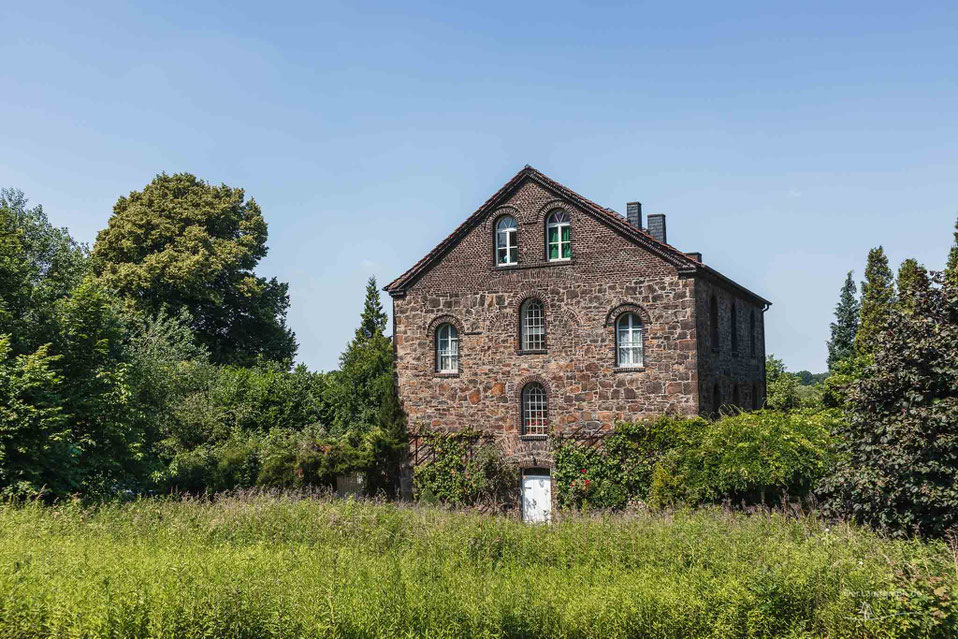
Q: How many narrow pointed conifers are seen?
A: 5